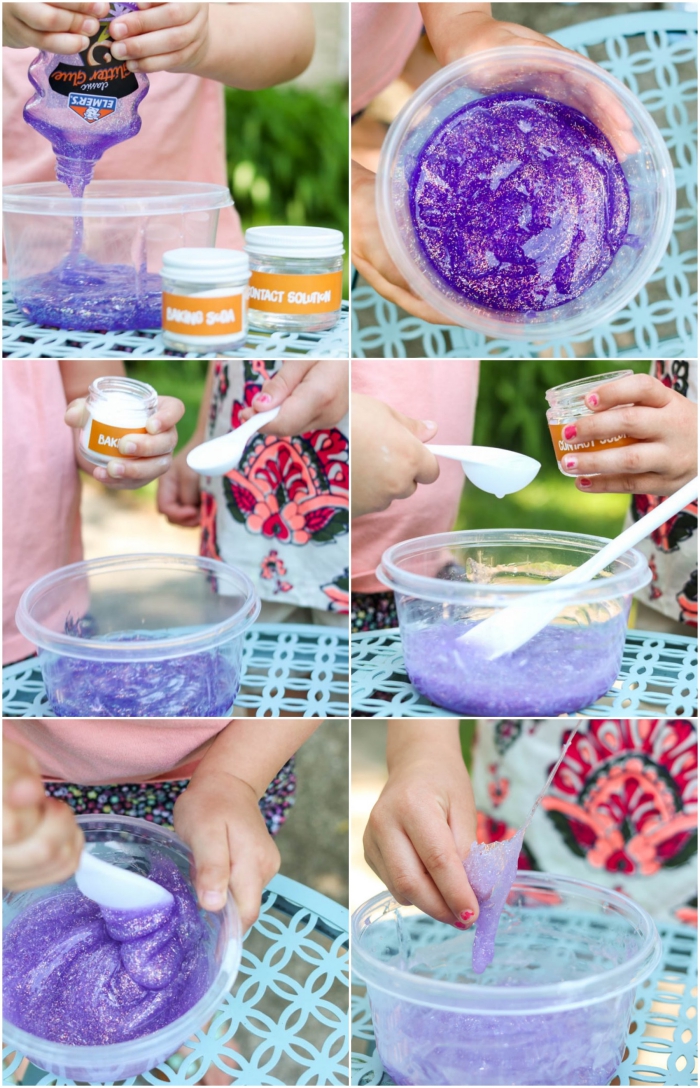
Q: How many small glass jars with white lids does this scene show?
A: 2